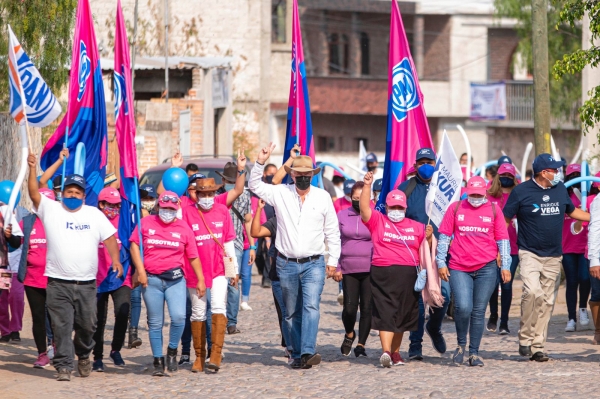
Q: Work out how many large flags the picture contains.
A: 4